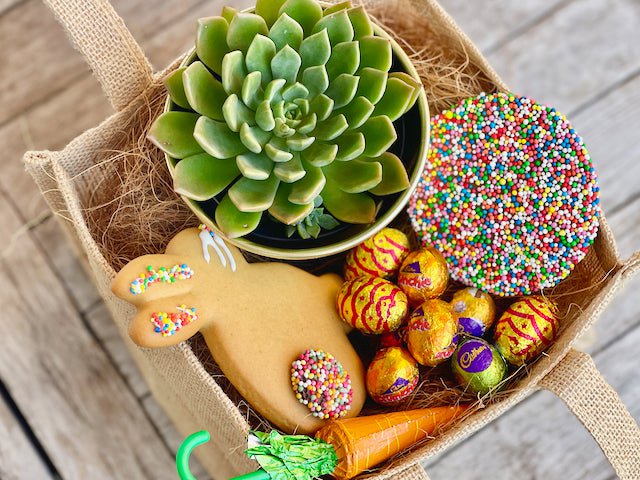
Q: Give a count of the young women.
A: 0